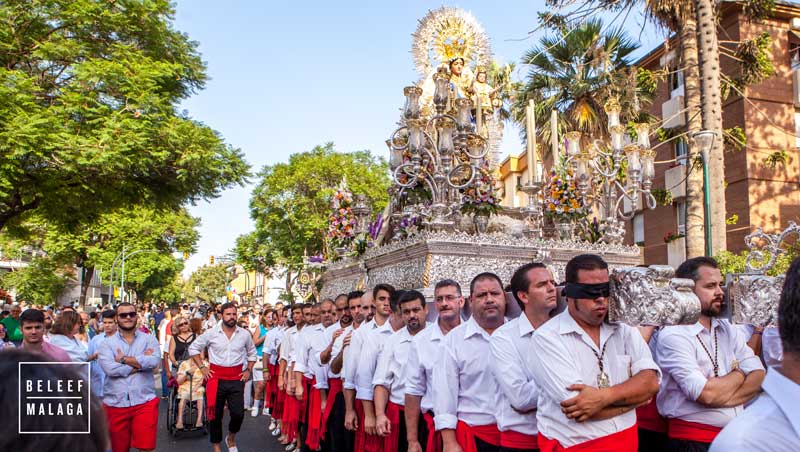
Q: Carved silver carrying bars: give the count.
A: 2